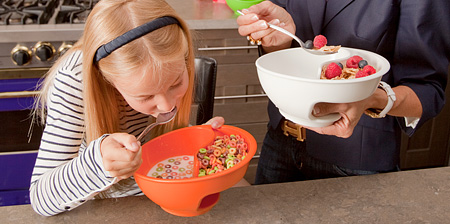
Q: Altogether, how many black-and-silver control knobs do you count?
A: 3